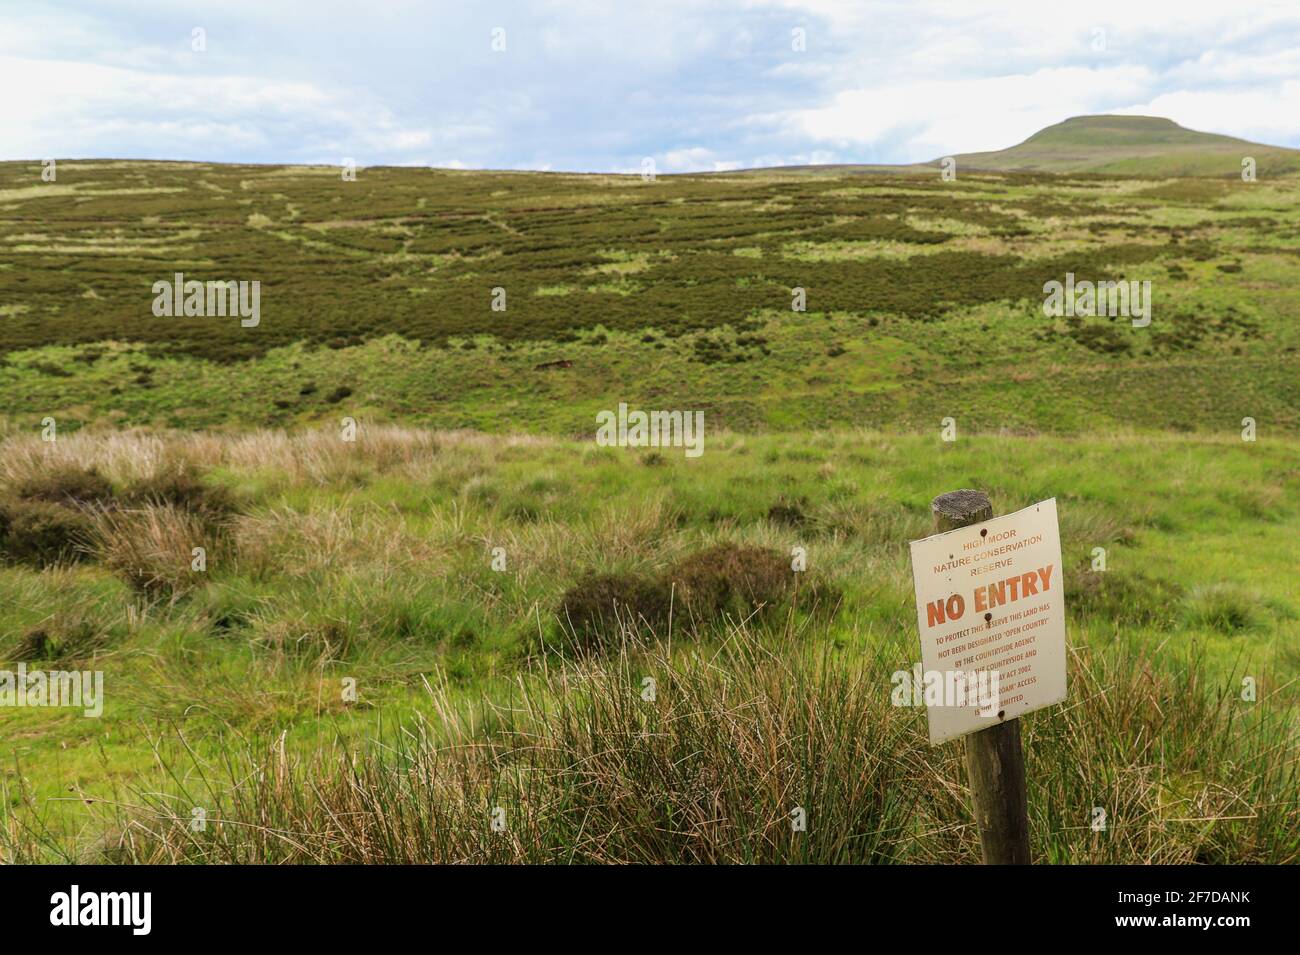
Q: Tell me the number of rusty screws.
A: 3